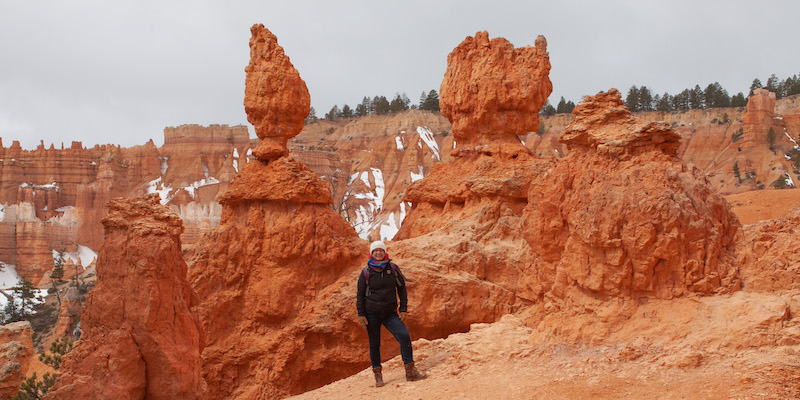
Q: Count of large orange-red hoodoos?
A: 4